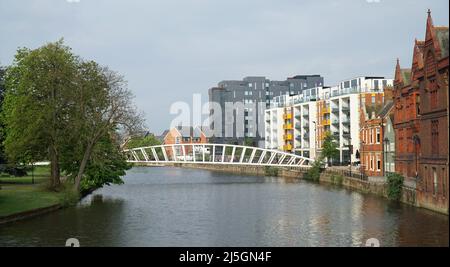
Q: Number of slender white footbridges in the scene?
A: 1